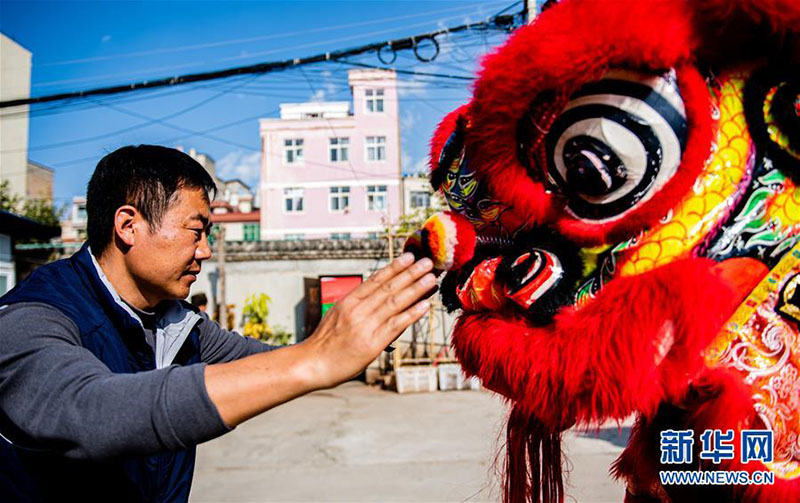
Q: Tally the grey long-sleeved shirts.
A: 1